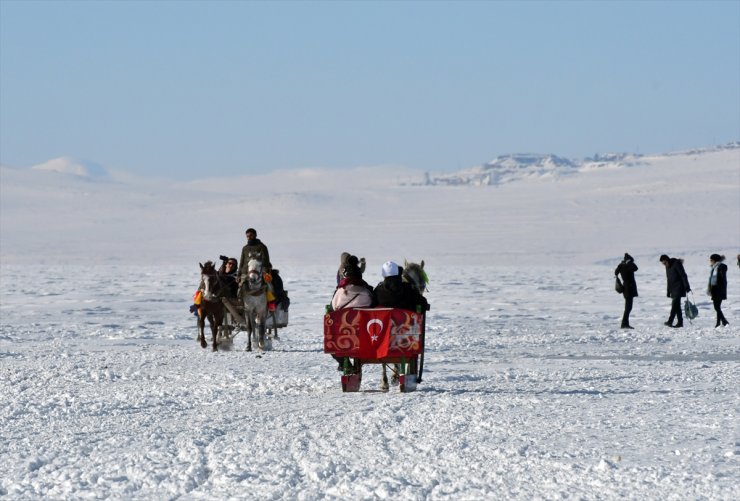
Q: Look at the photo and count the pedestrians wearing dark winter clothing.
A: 3